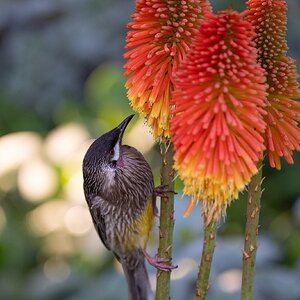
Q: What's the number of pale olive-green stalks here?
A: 3